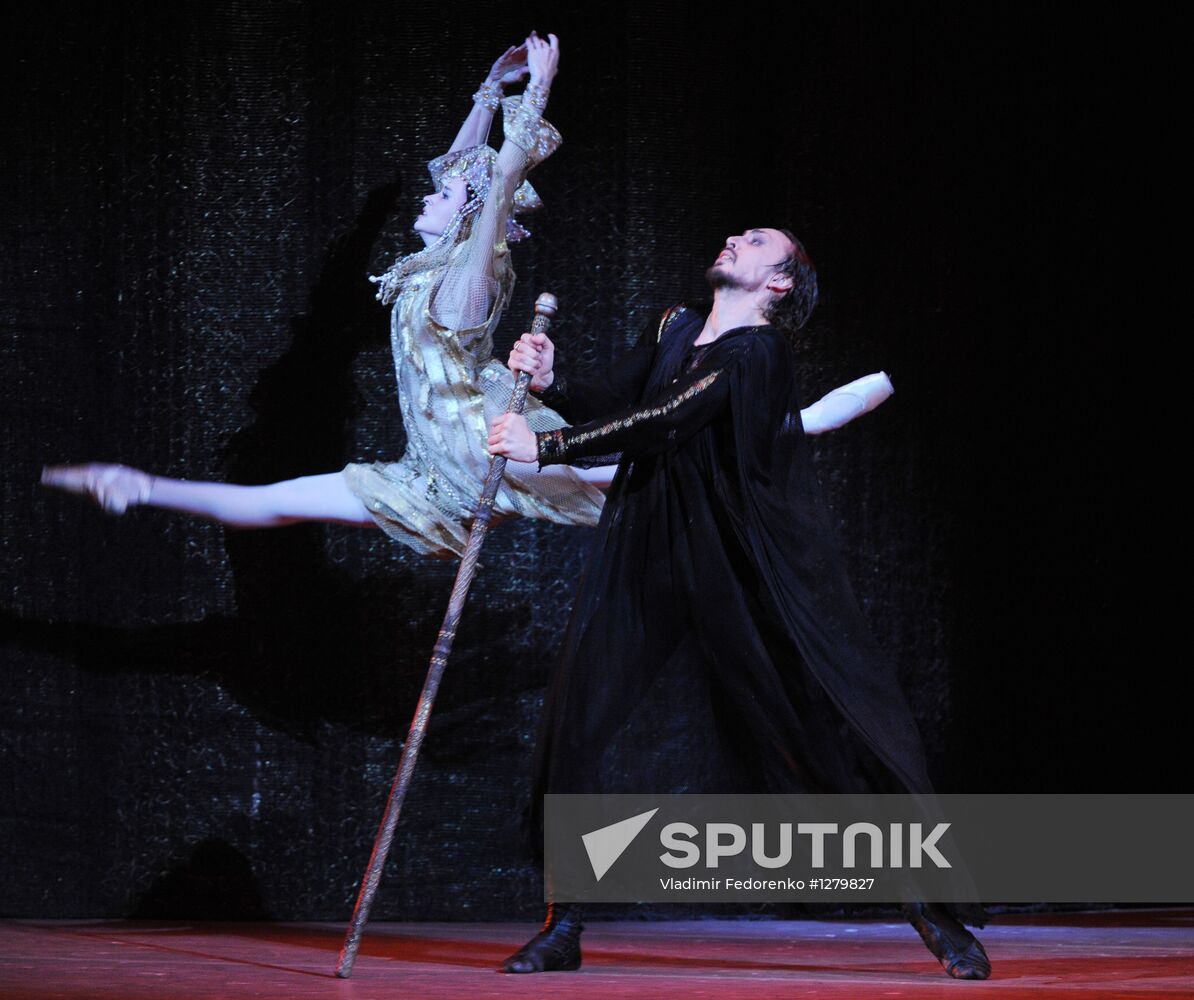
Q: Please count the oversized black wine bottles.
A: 0